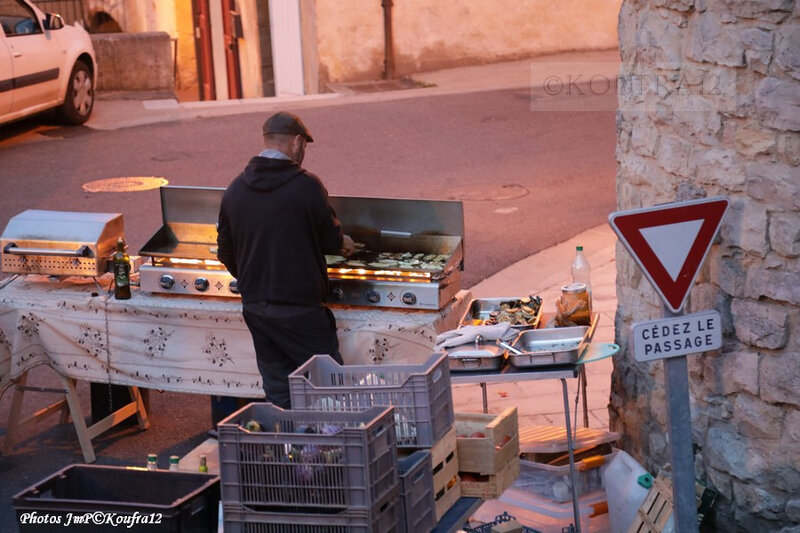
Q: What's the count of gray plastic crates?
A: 4